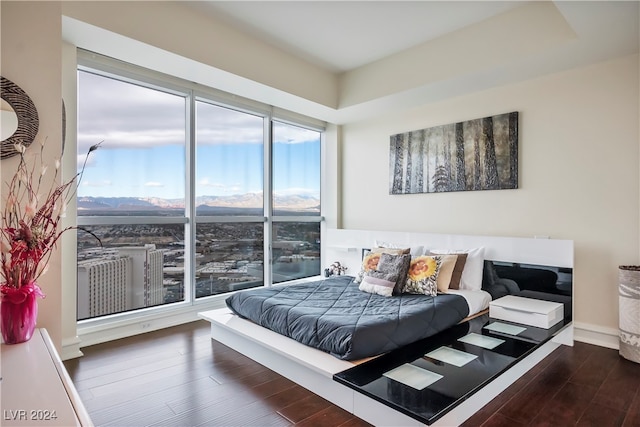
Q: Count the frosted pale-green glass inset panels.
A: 4